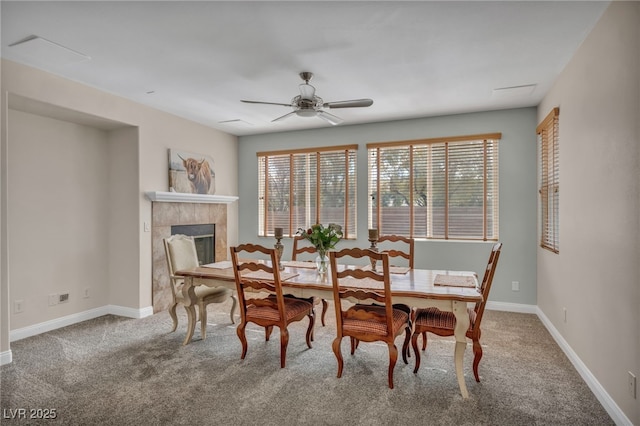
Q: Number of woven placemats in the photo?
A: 6